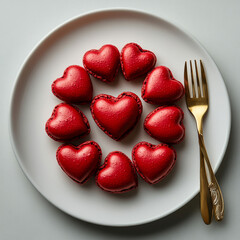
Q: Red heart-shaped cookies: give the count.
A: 10